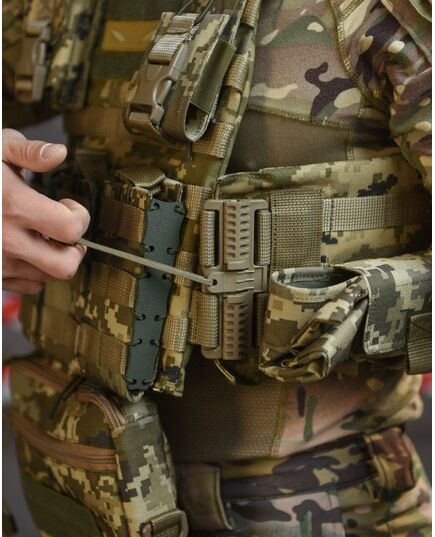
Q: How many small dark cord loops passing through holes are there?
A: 12